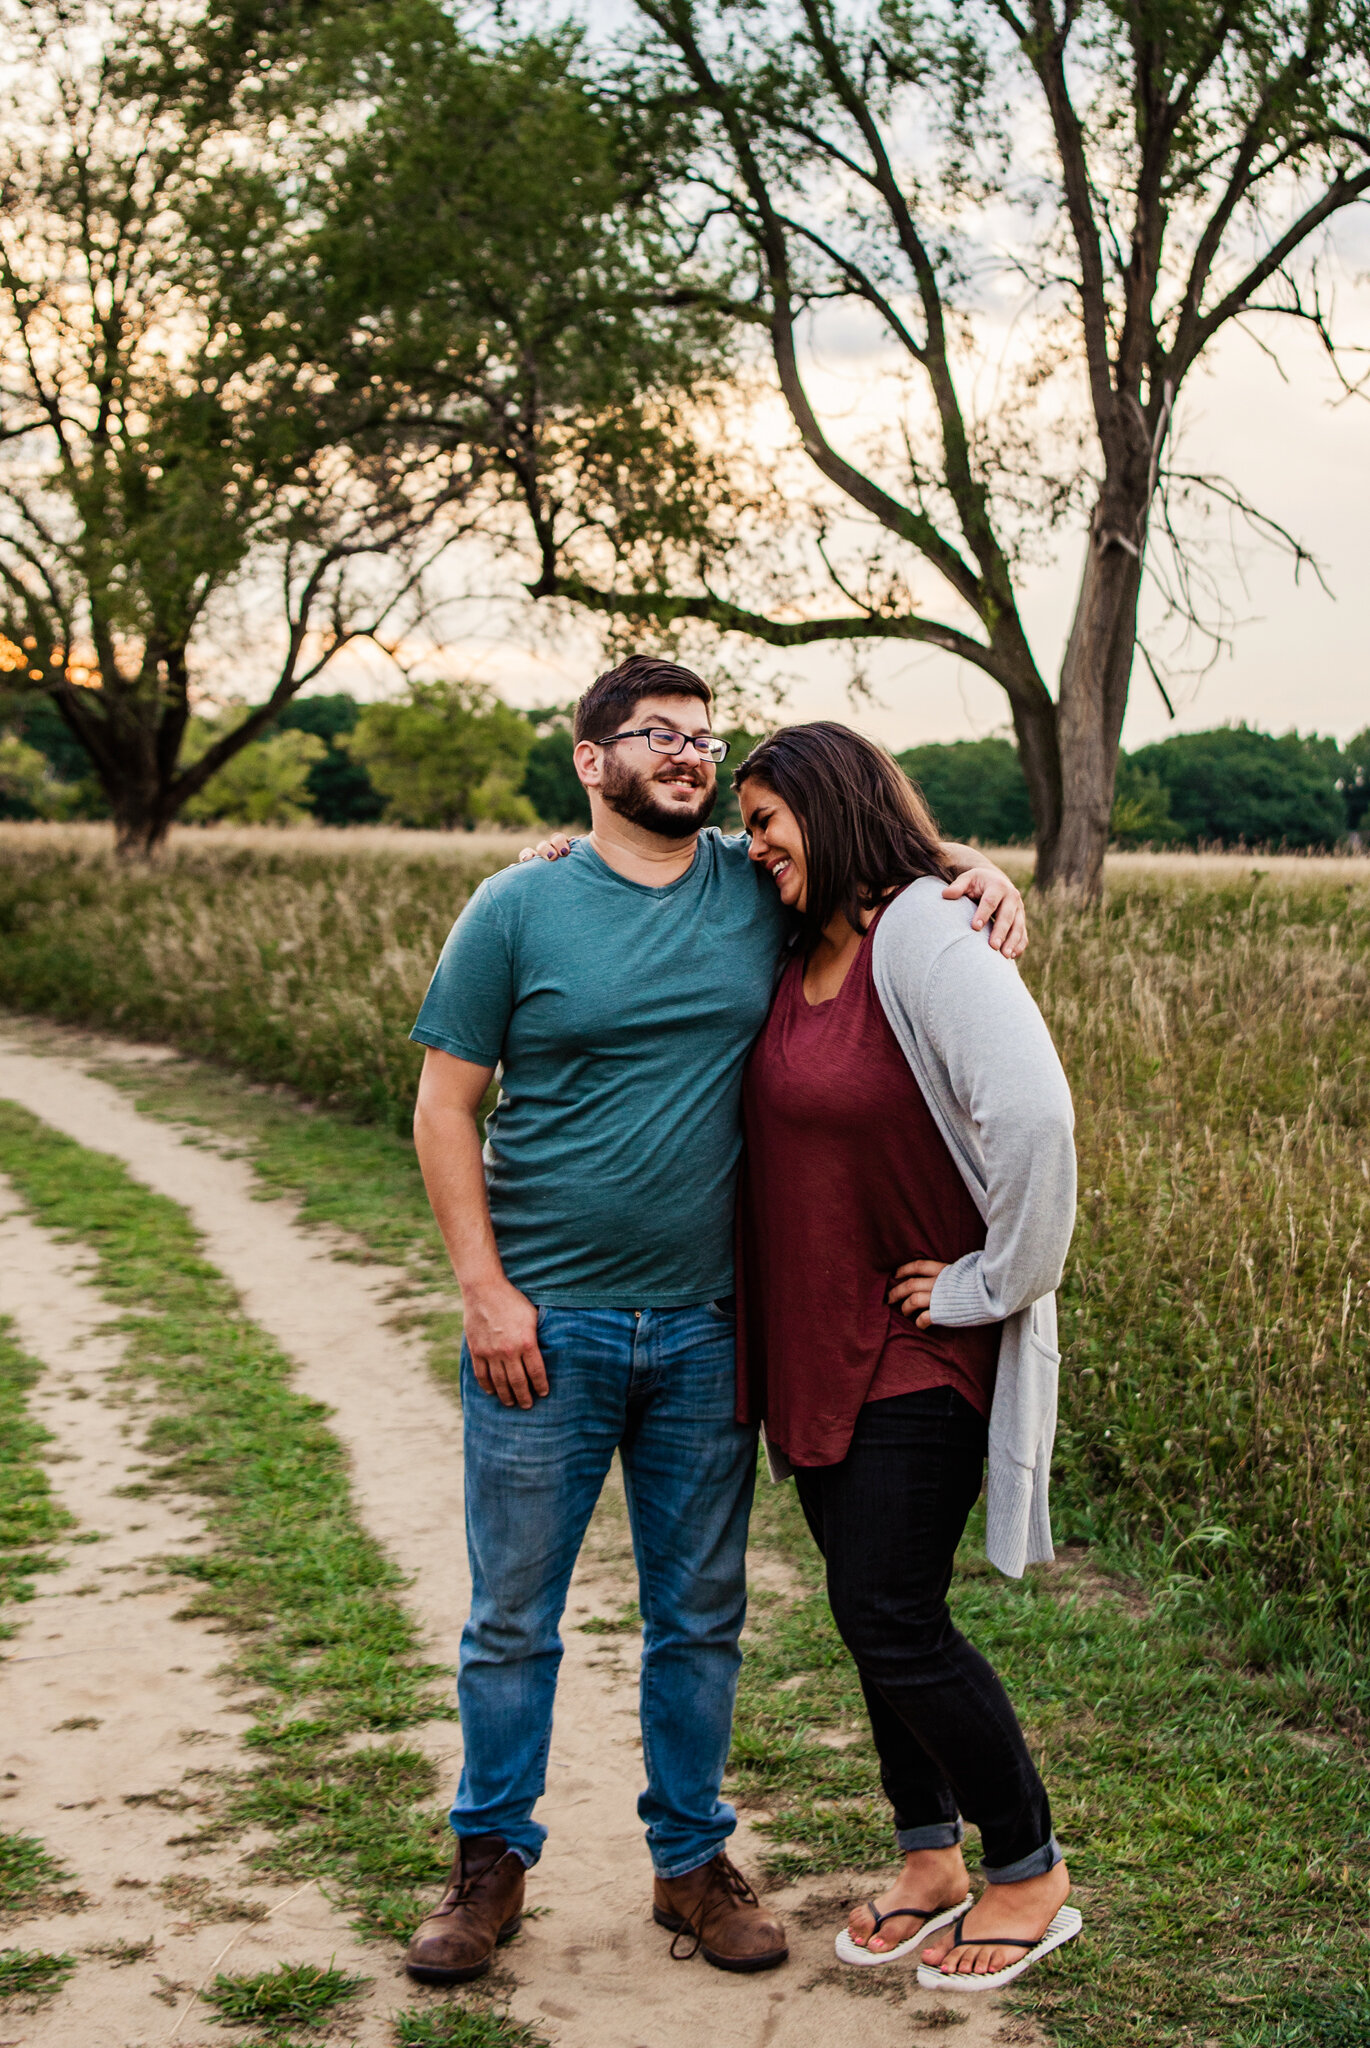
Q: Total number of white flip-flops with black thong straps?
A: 2